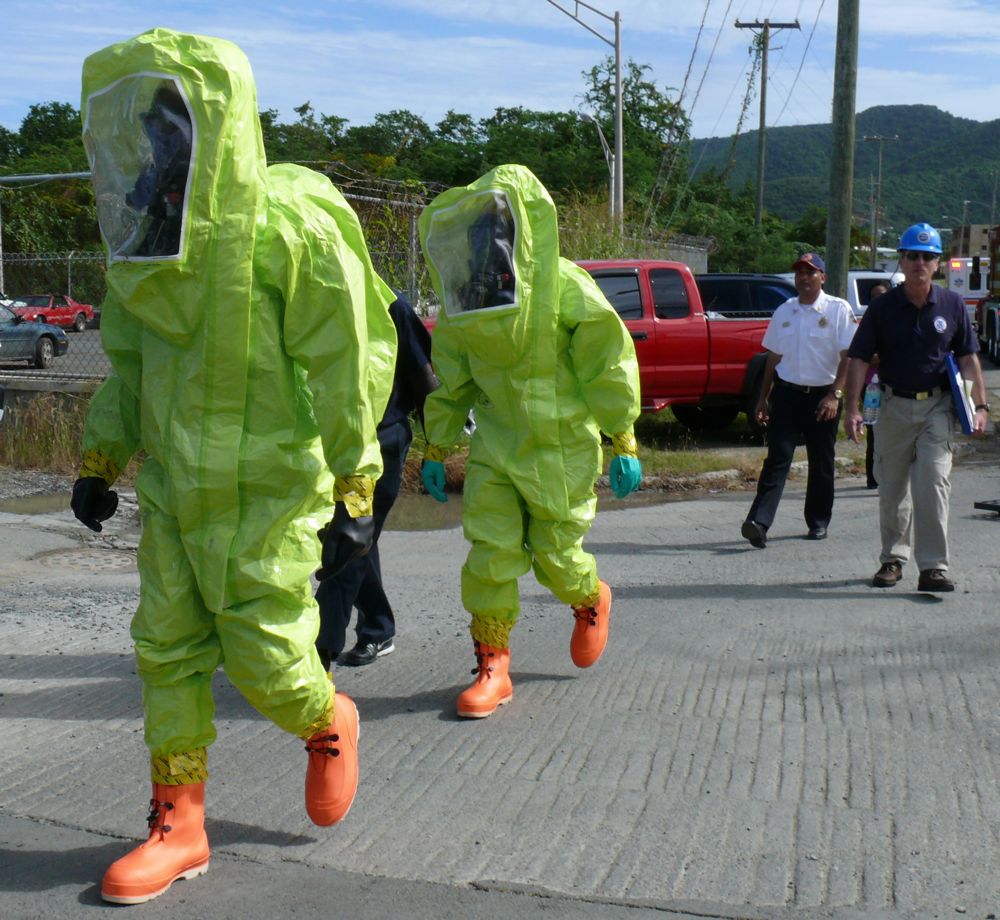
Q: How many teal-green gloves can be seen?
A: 2